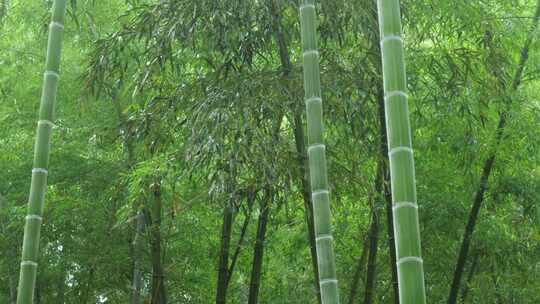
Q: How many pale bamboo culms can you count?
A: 3